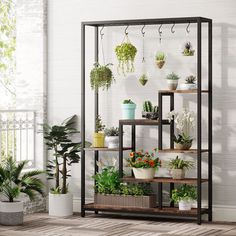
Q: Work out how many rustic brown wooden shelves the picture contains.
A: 6